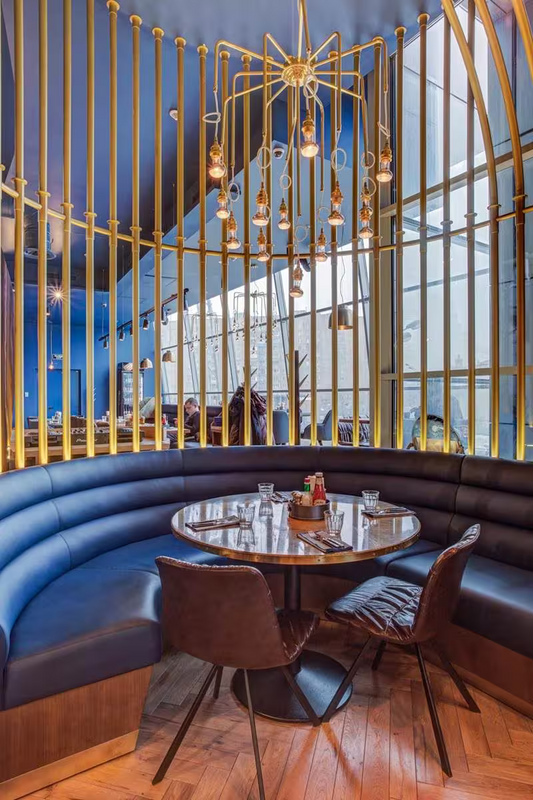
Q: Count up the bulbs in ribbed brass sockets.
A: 13